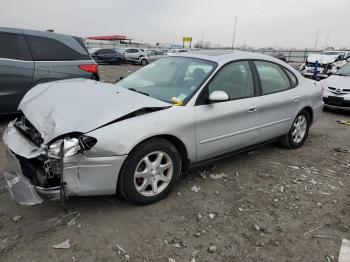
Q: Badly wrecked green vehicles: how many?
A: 0